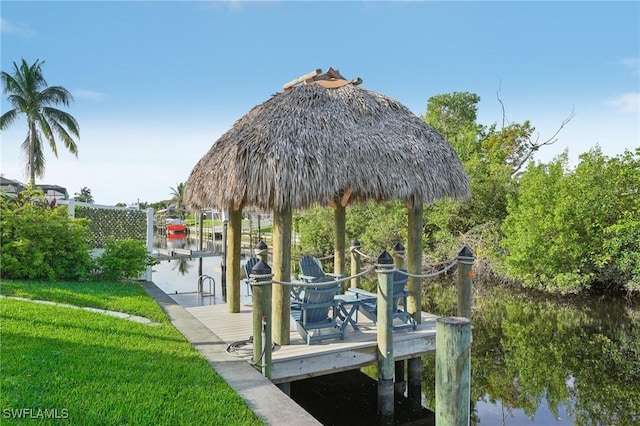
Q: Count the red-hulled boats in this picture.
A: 1